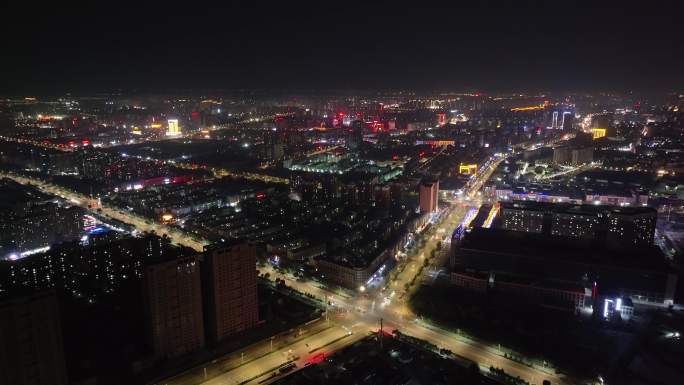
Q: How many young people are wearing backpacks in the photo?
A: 0